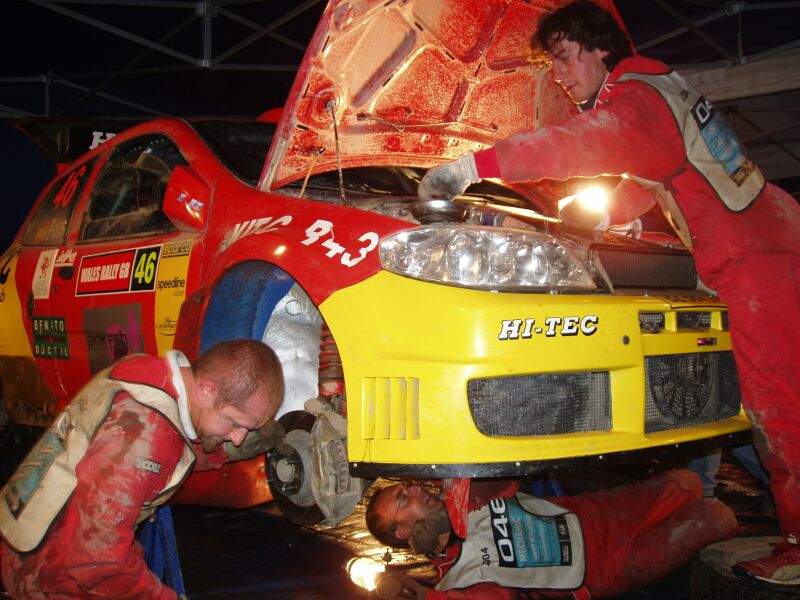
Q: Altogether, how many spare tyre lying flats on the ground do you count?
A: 1